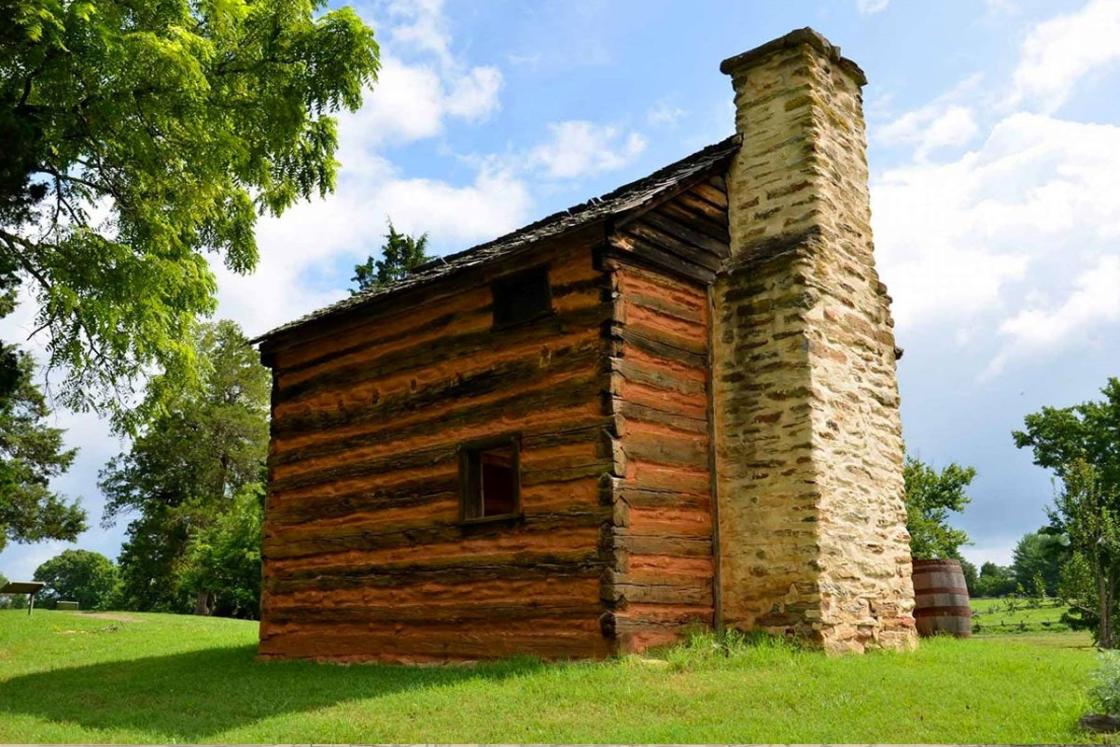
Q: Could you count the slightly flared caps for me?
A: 1